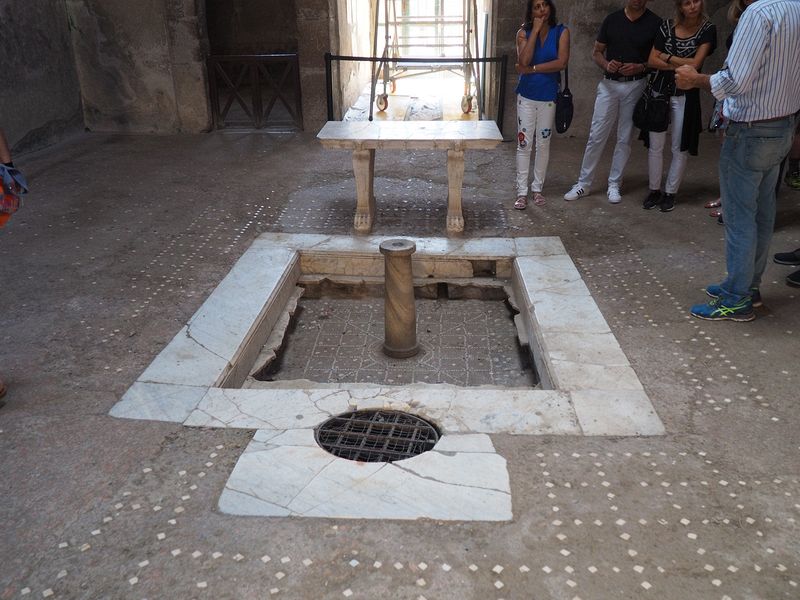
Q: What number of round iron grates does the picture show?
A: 1